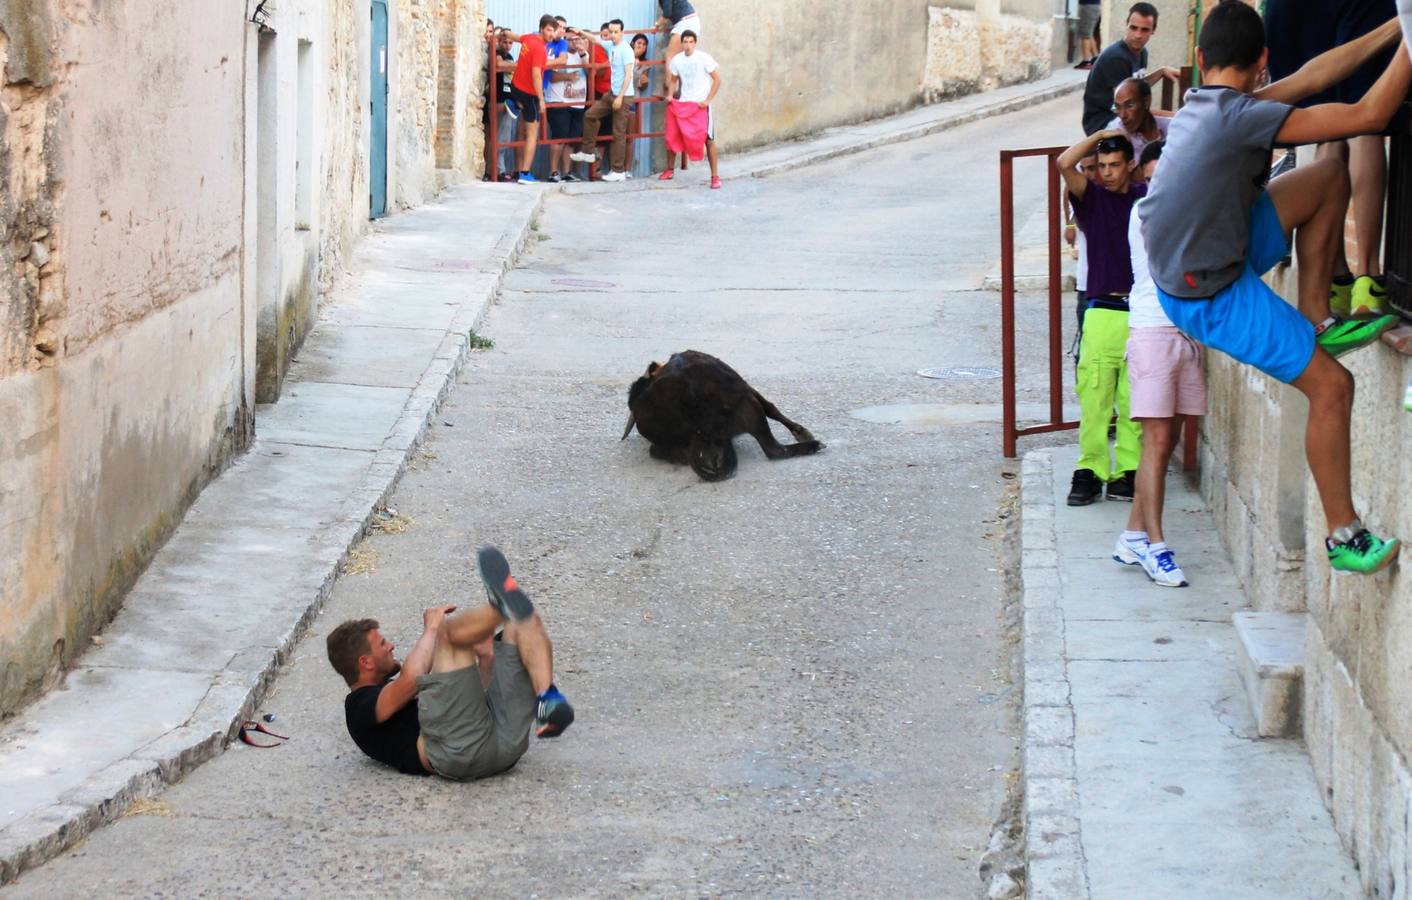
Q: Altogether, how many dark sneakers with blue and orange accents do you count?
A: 2